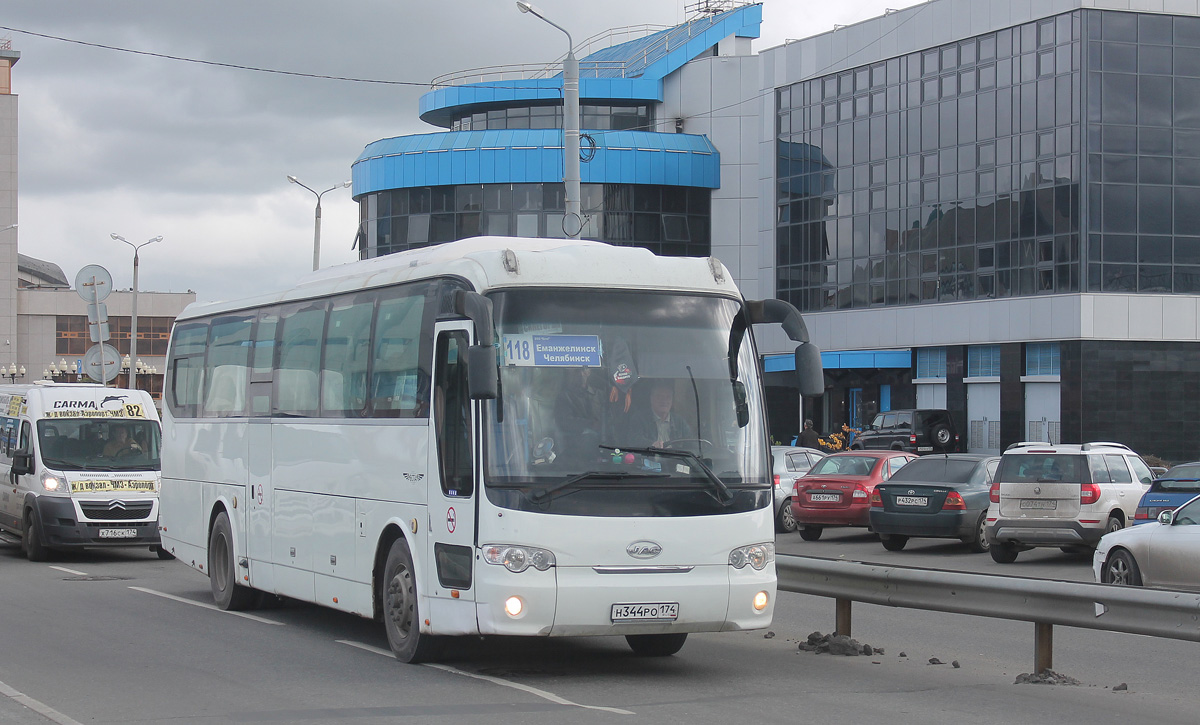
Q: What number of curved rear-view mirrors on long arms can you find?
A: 2